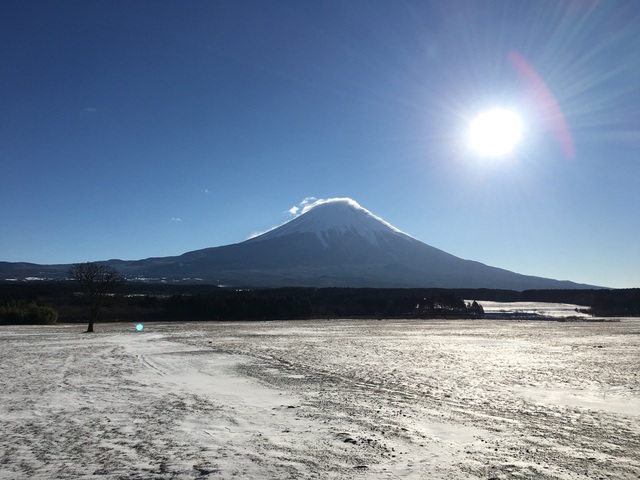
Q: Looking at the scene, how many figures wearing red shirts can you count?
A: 0